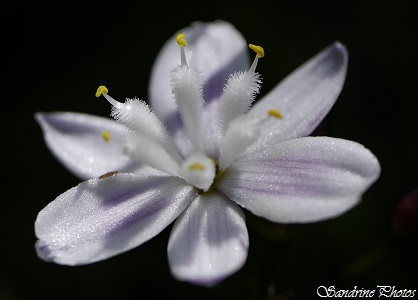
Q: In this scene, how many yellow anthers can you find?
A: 6